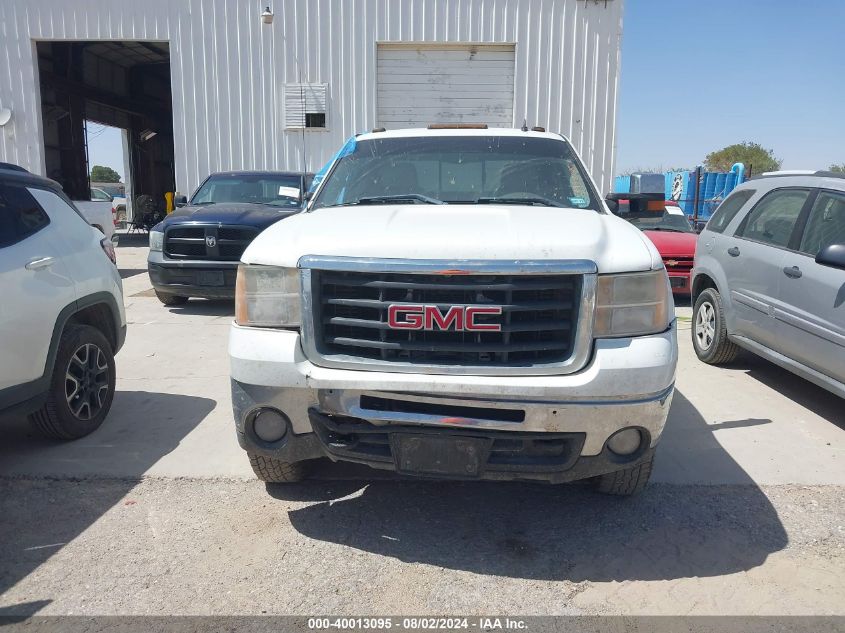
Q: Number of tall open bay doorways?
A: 1